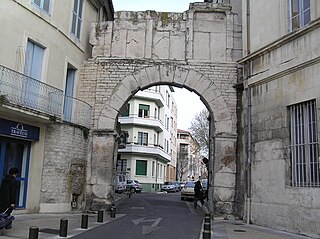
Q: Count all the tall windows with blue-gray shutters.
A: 2